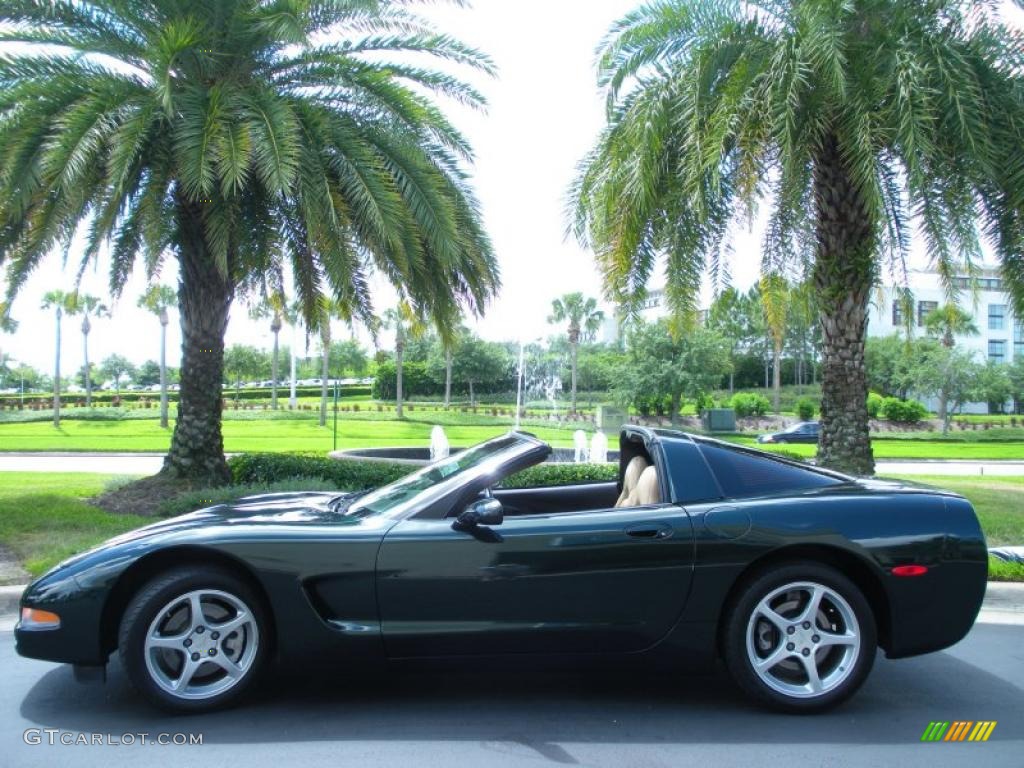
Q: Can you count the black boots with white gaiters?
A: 0